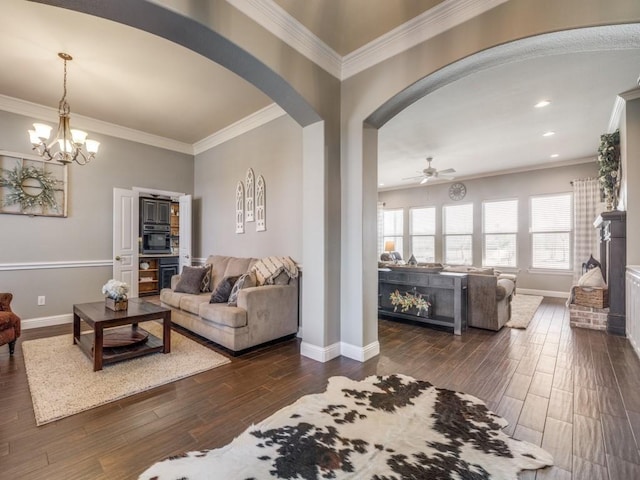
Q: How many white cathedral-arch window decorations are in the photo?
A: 3